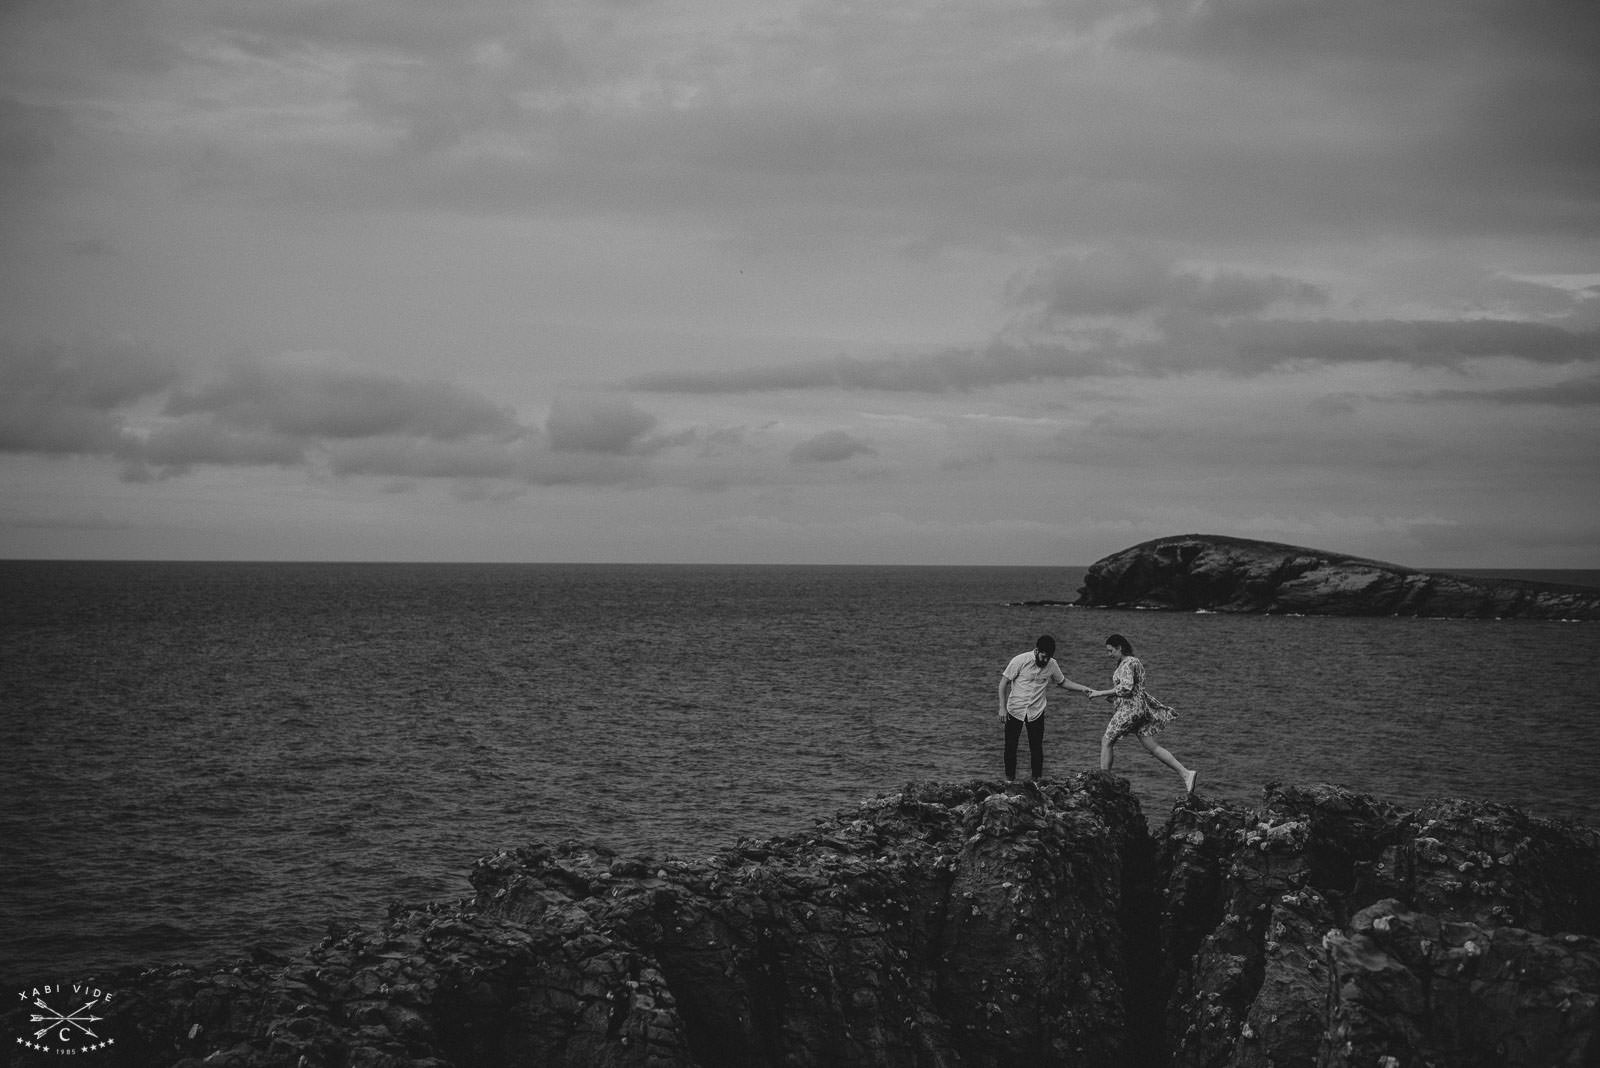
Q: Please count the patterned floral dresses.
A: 1